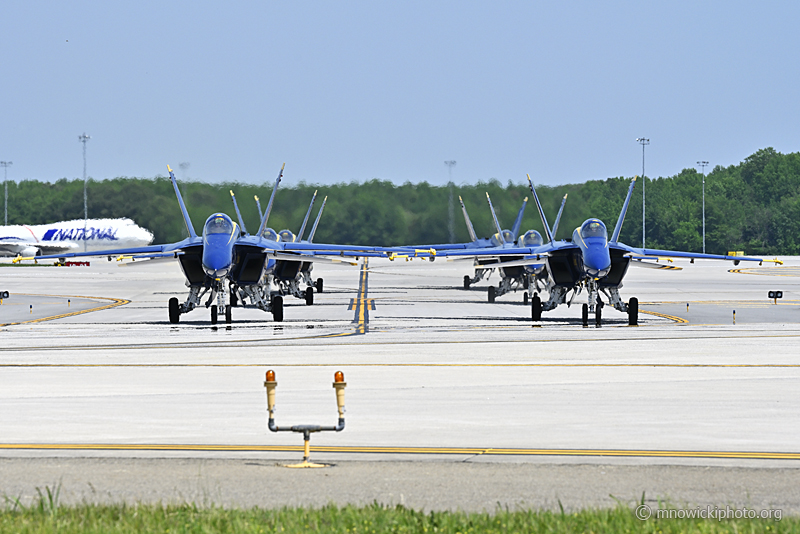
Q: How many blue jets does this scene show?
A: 6